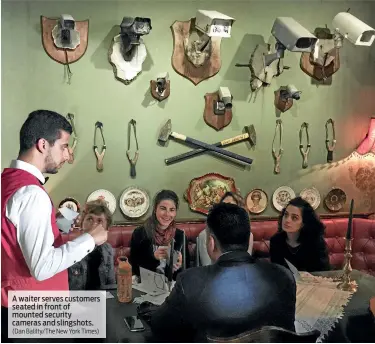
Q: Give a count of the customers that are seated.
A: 5